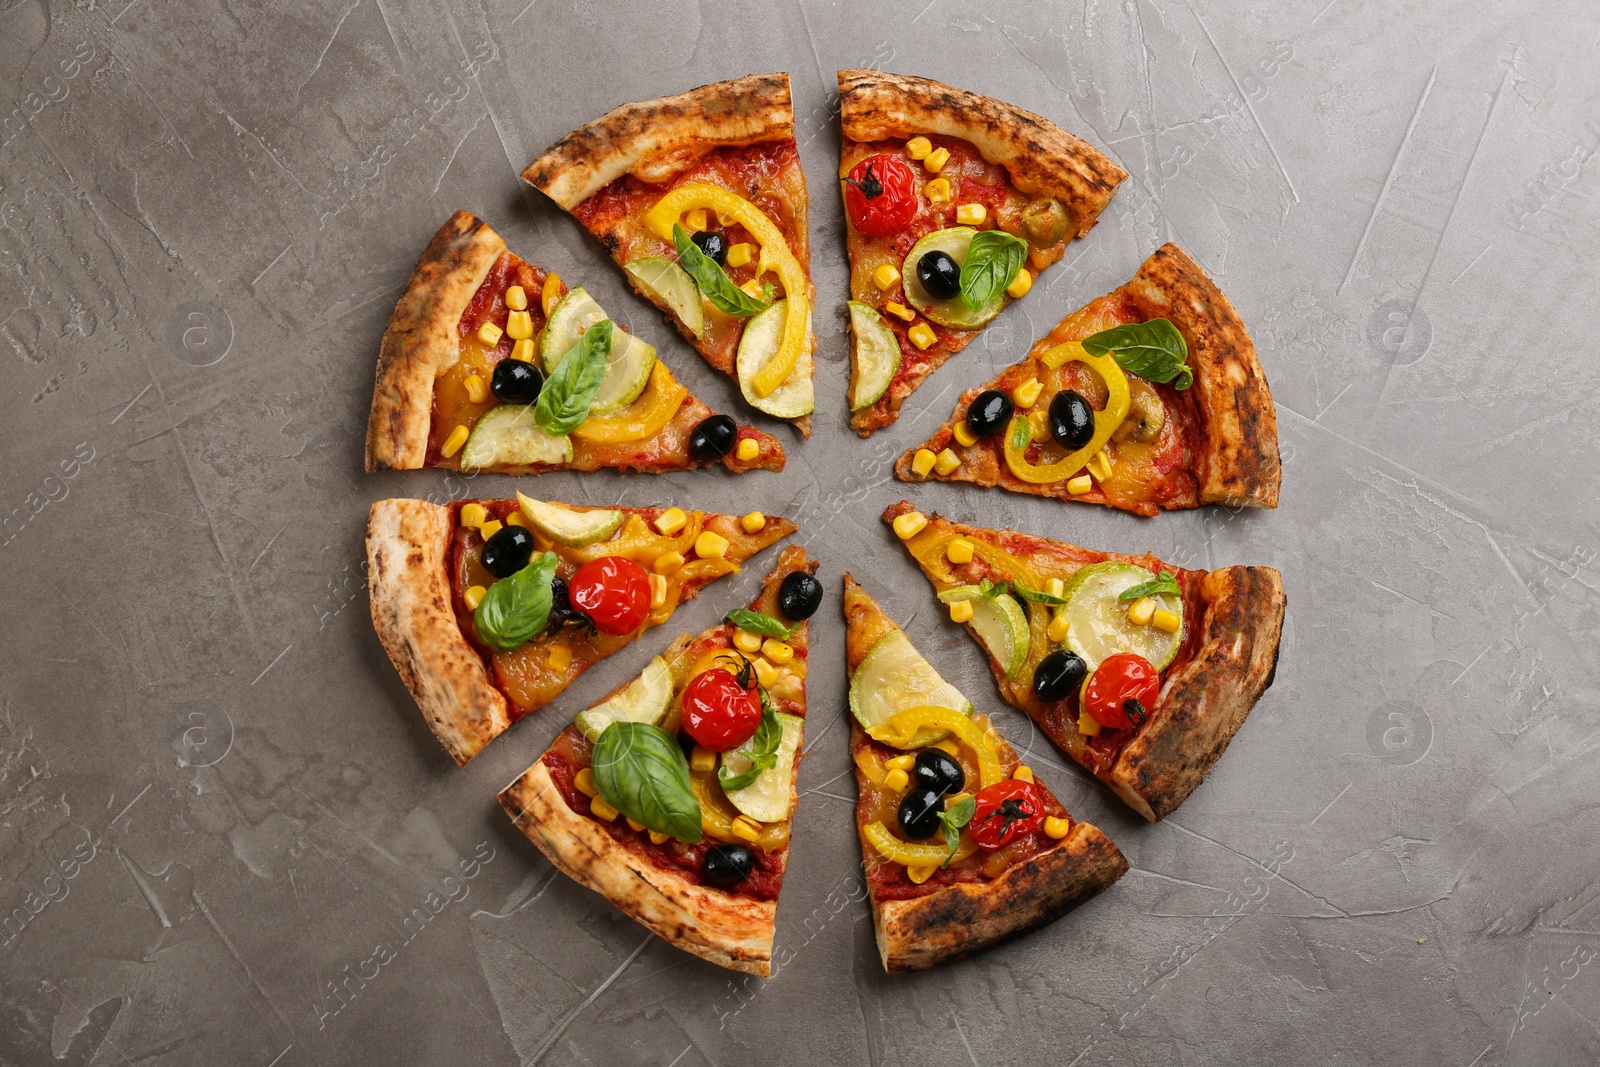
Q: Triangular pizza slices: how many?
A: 8